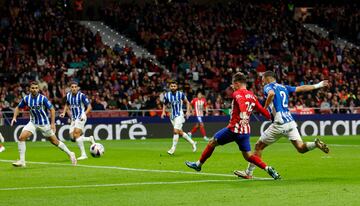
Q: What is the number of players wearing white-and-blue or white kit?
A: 4